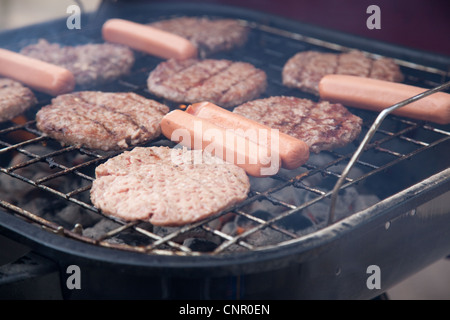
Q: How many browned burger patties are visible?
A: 7